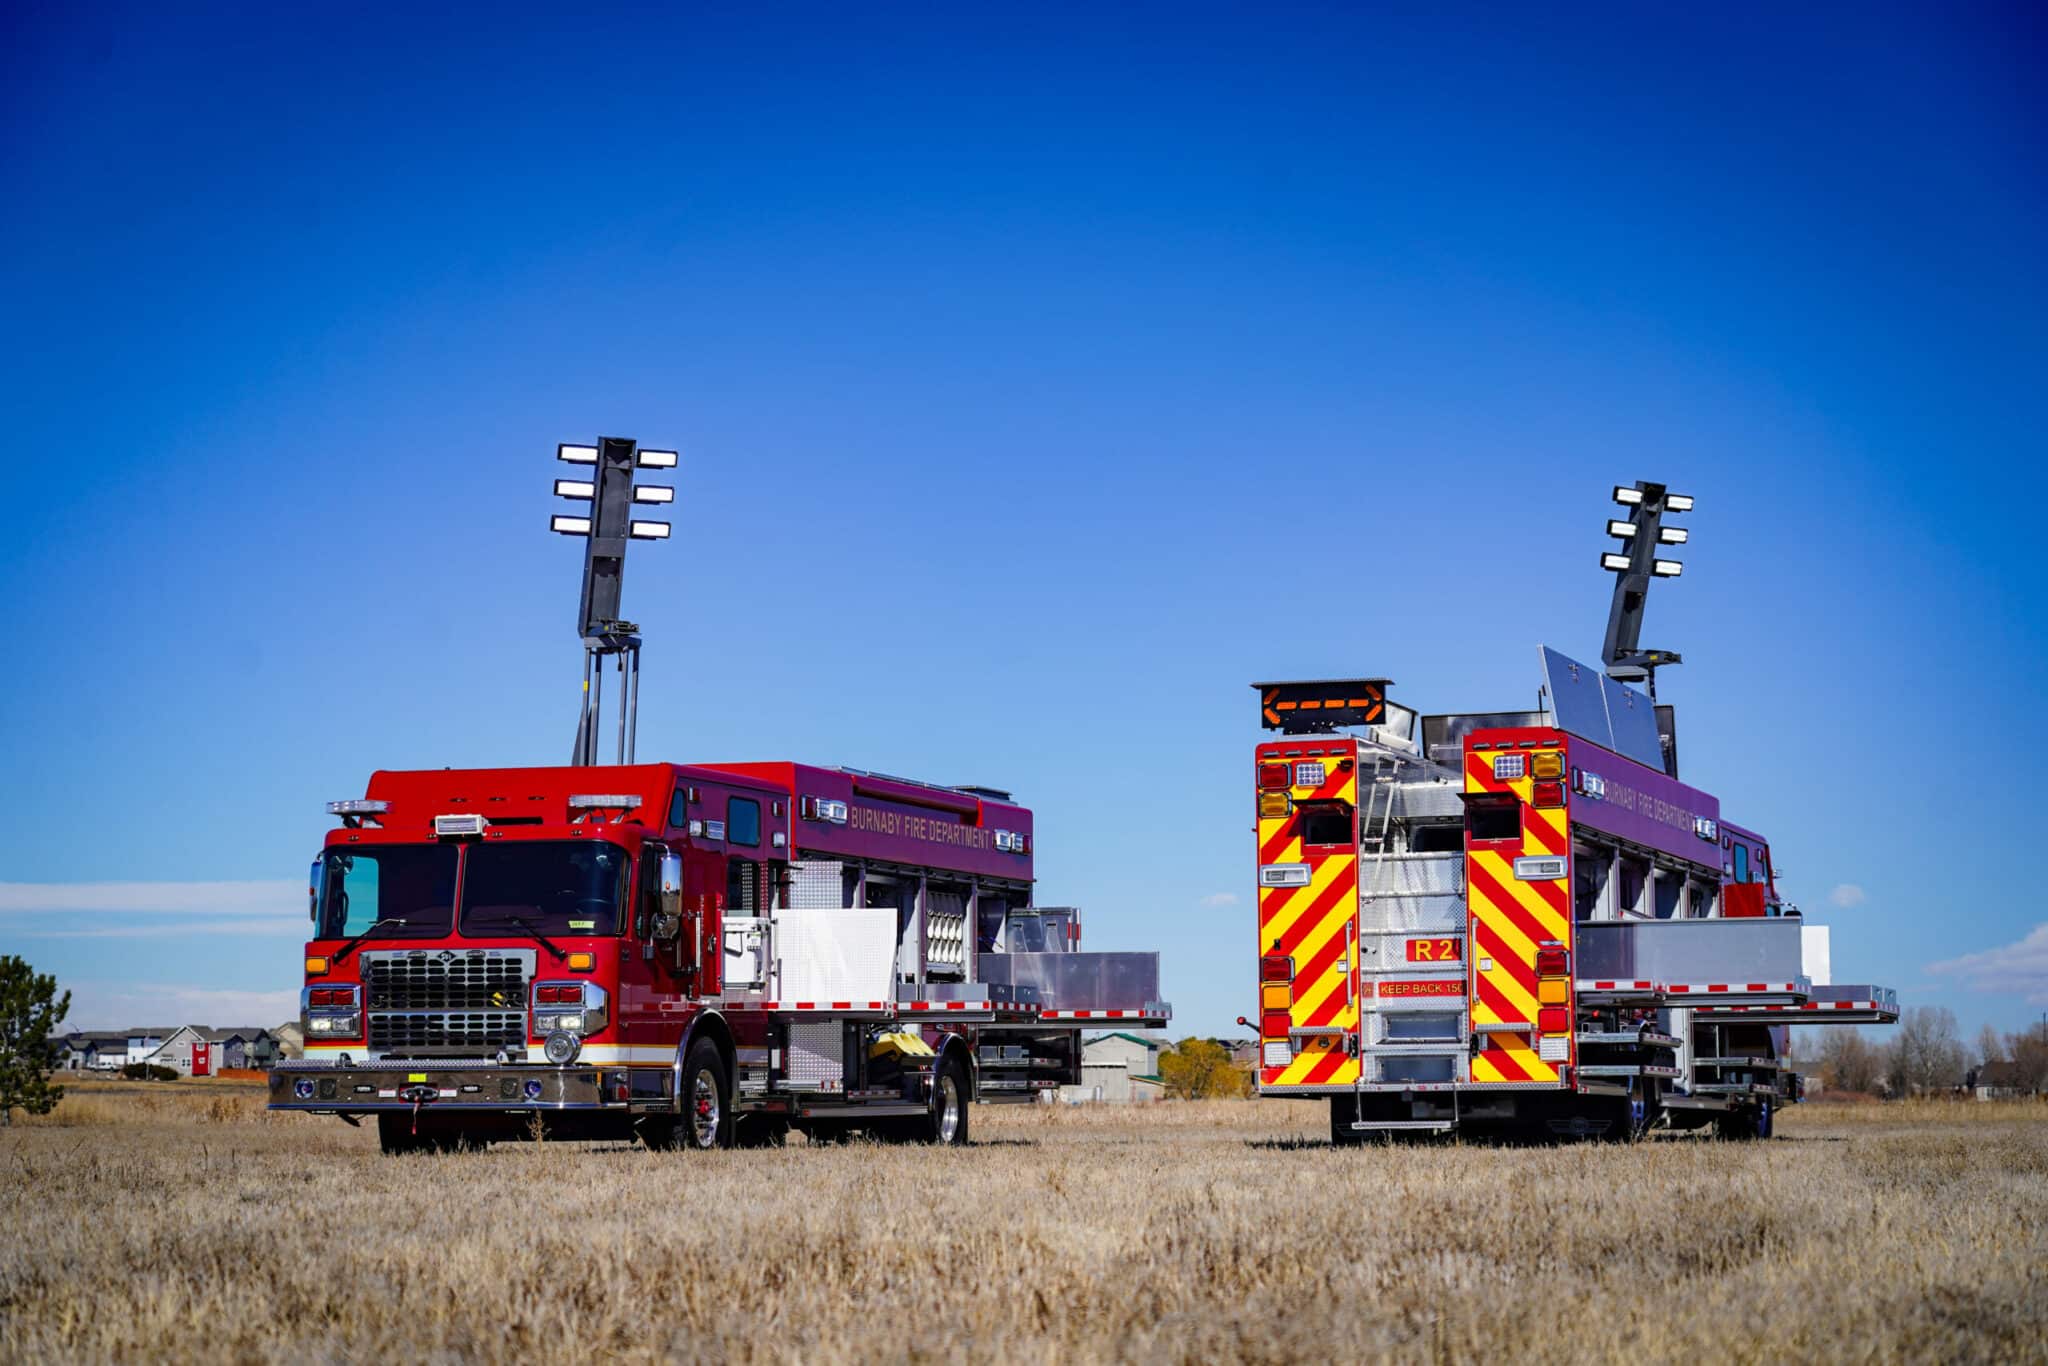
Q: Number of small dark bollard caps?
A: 0